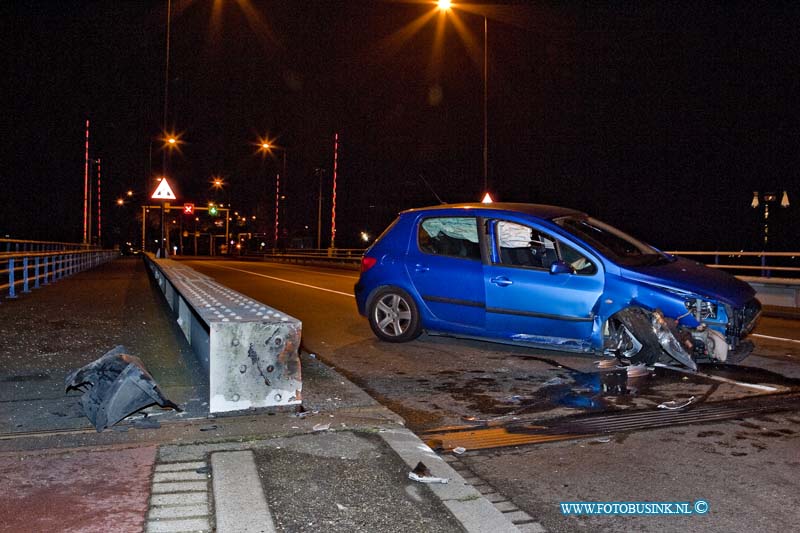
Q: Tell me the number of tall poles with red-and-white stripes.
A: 4